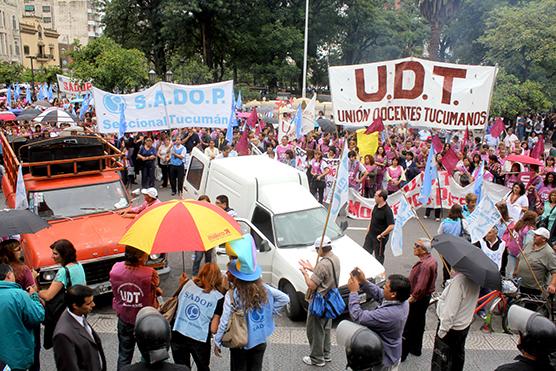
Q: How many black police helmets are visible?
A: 3